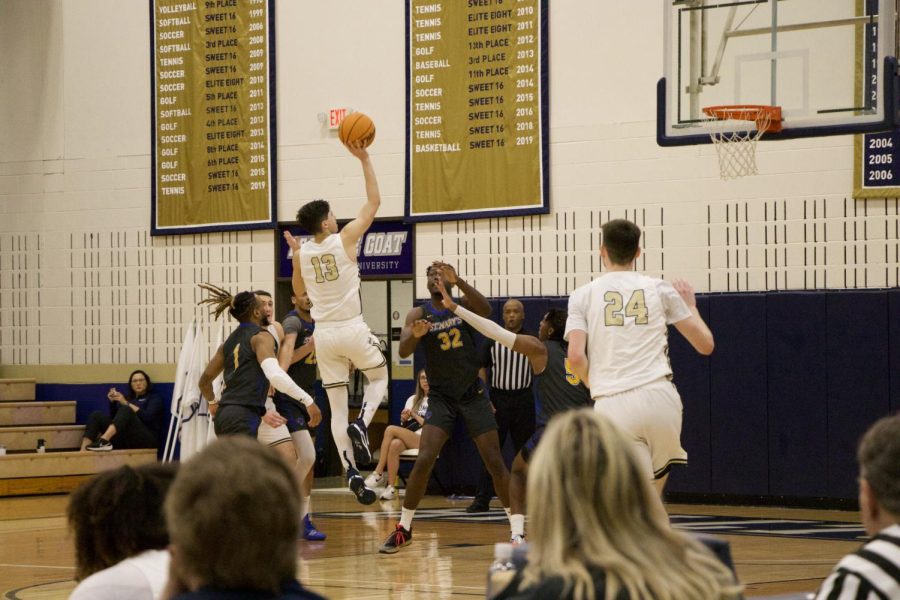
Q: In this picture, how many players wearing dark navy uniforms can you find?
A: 4